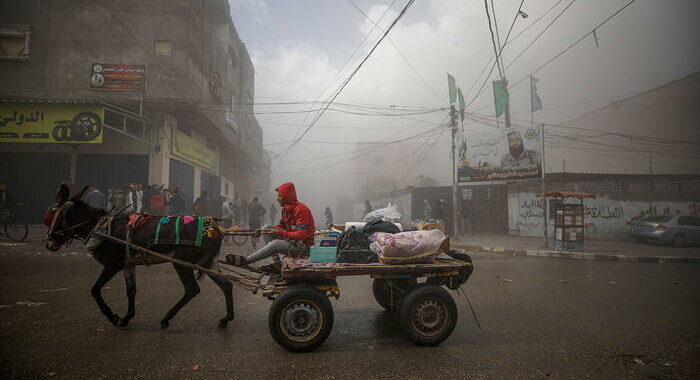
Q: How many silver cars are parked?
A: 1